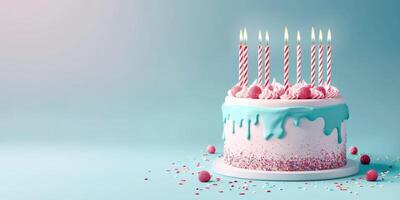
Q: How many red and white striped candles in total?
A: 9